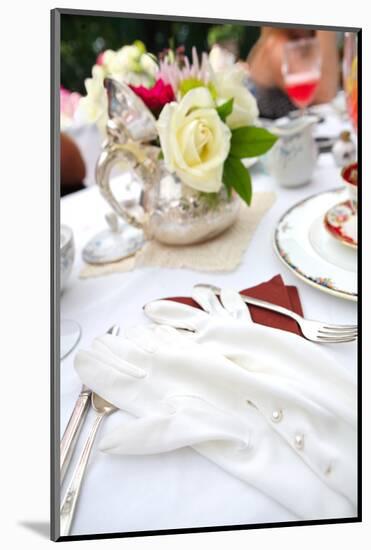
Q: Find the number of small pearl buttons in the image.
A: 2